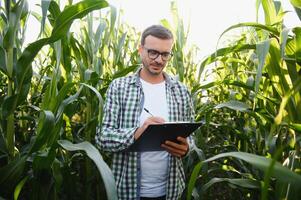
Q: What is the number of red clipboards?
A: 0